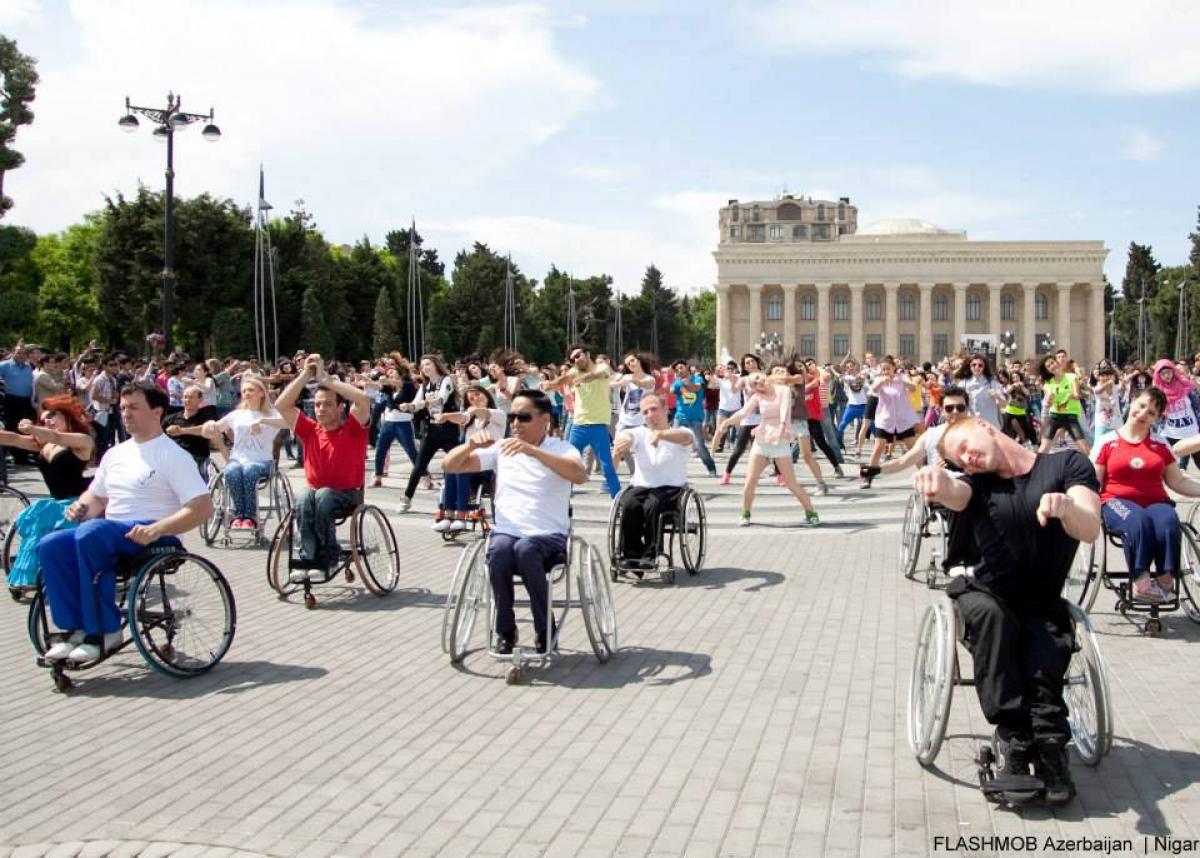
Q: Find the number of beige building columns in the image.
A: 12